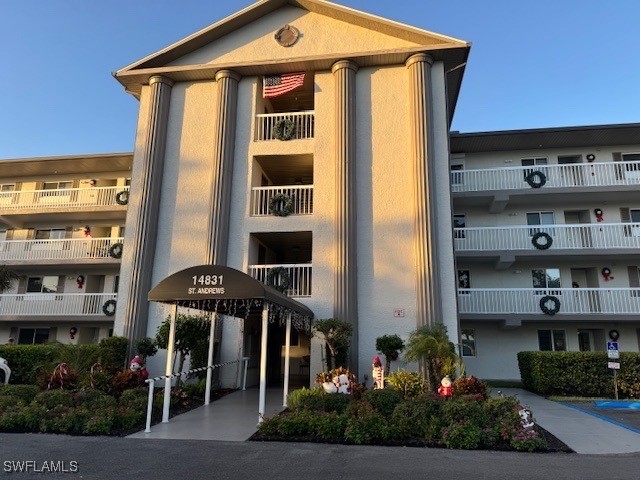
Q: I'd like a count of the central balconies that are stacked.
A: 3